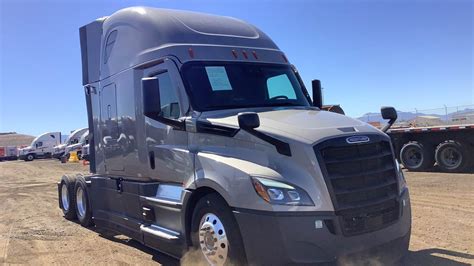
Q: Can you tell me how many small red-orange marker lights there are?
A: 5